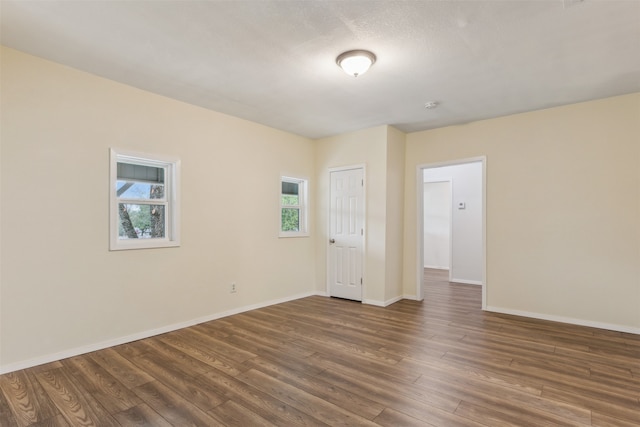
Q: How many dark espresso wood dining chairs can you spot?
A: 0